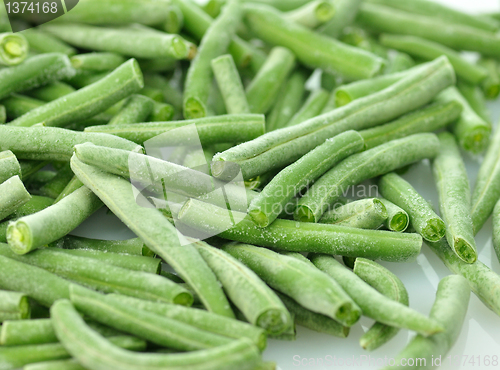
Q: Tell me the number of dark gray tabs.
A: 1